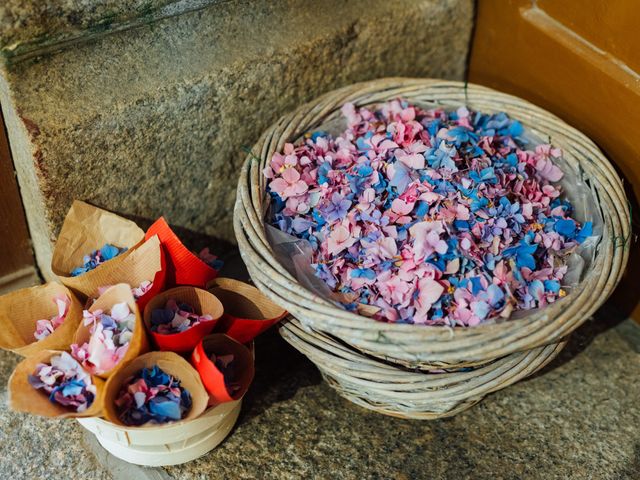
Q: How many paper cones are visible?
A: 10